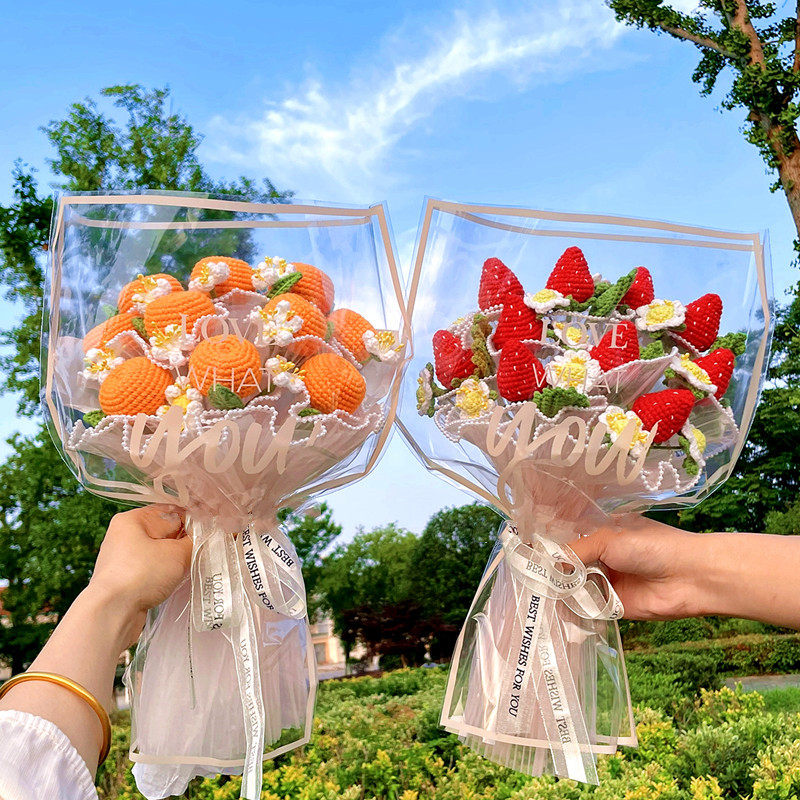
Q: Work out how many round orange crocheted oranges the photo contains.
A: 10